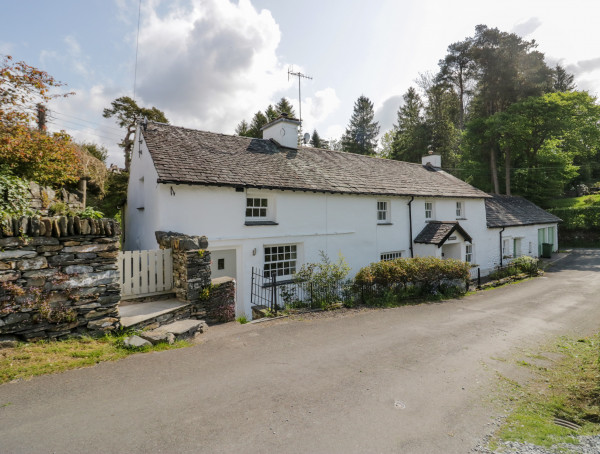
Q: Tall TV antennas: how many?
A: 1